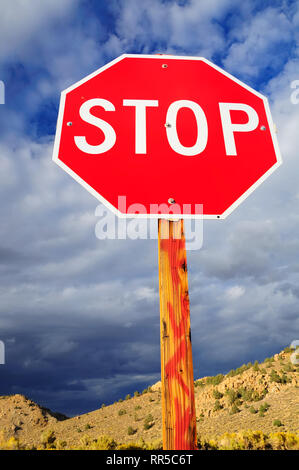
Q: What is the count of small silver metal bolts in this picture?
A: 5